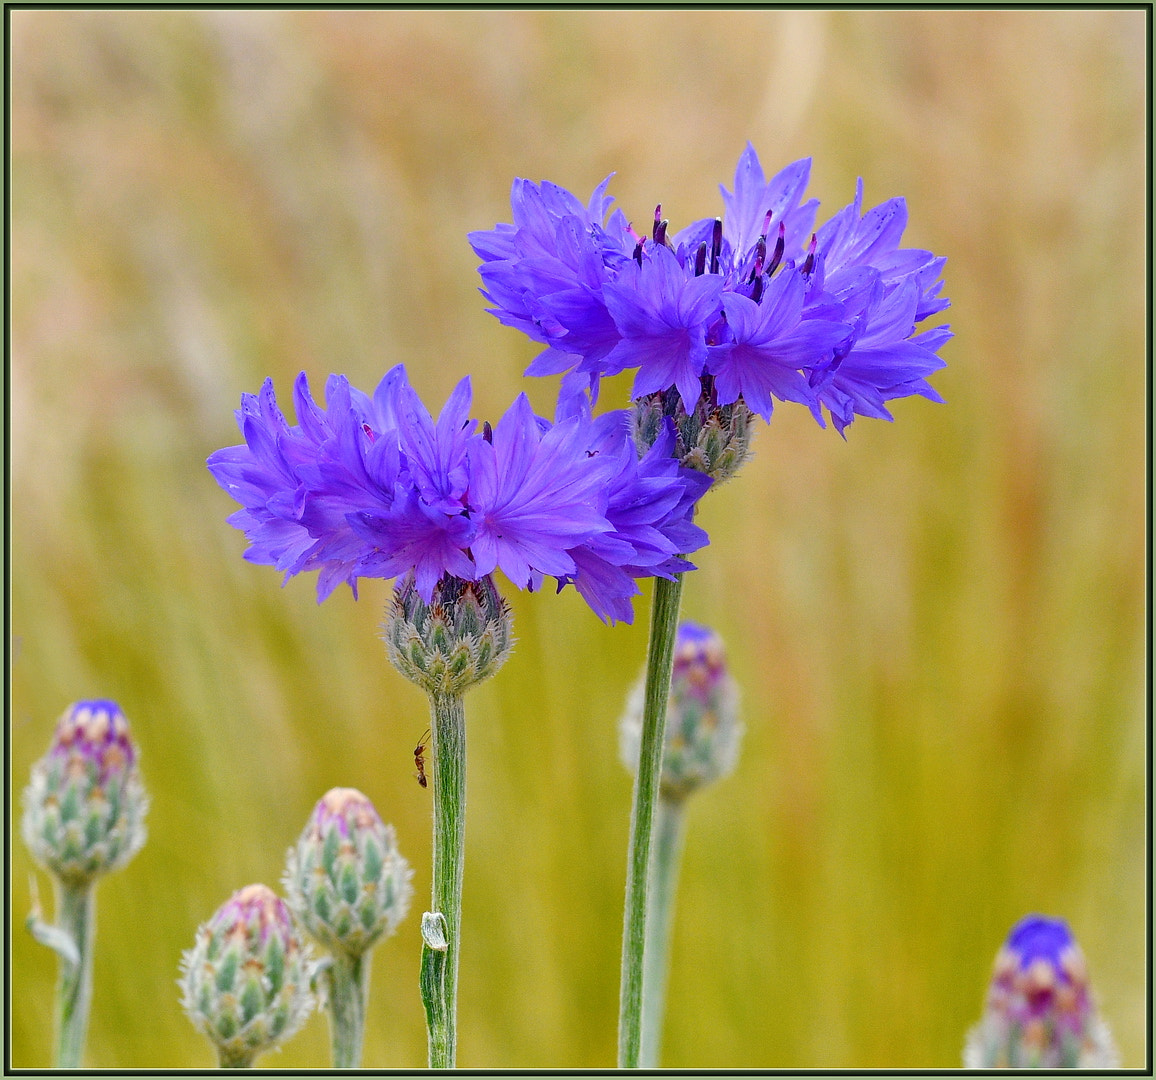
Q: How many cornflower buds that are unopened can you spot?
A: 5